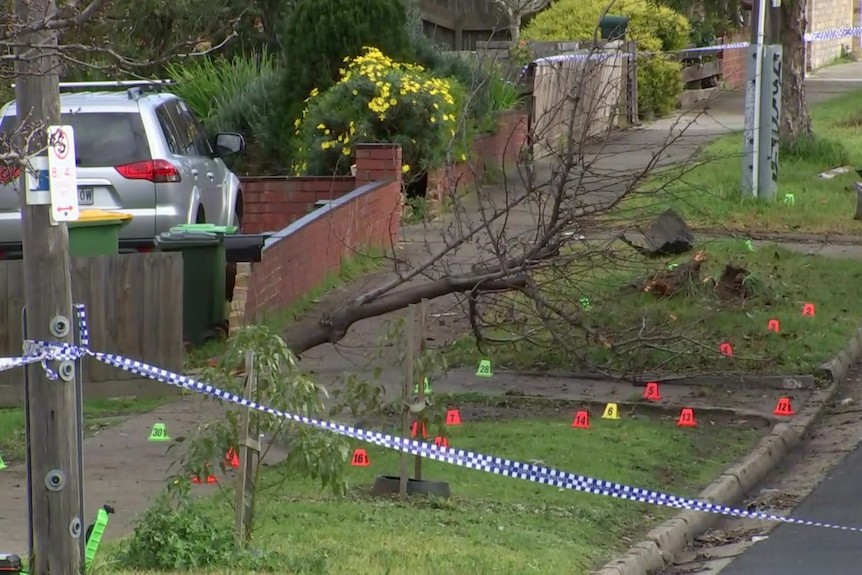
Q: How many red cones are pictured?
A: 13